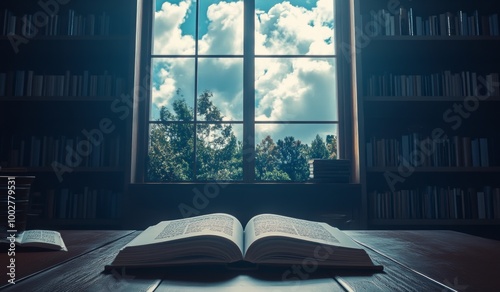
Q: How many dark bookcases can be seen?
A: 2